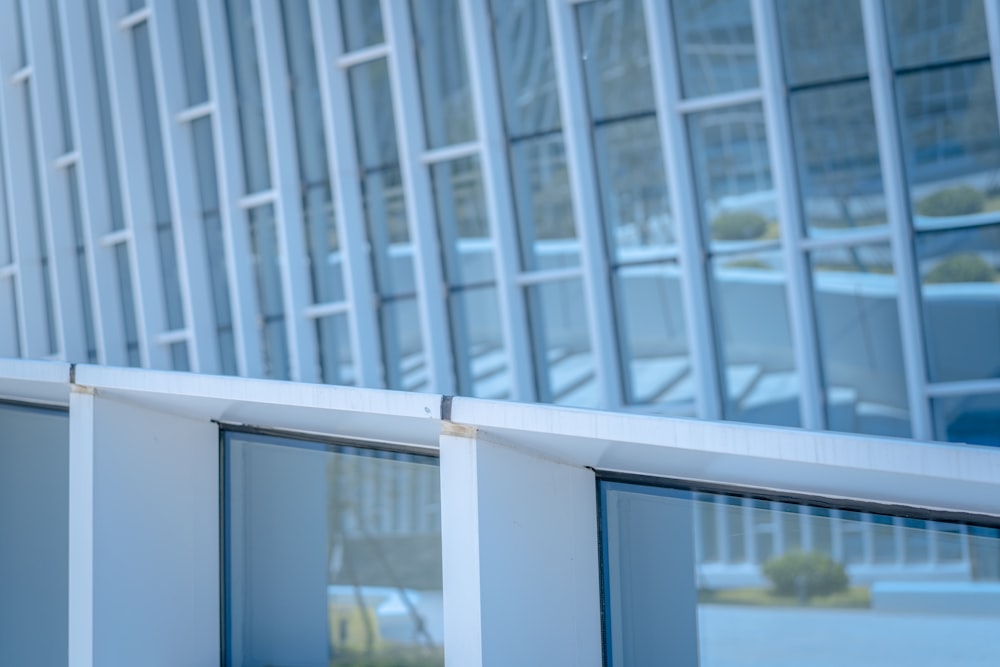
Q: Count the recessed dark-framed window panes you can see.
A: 3